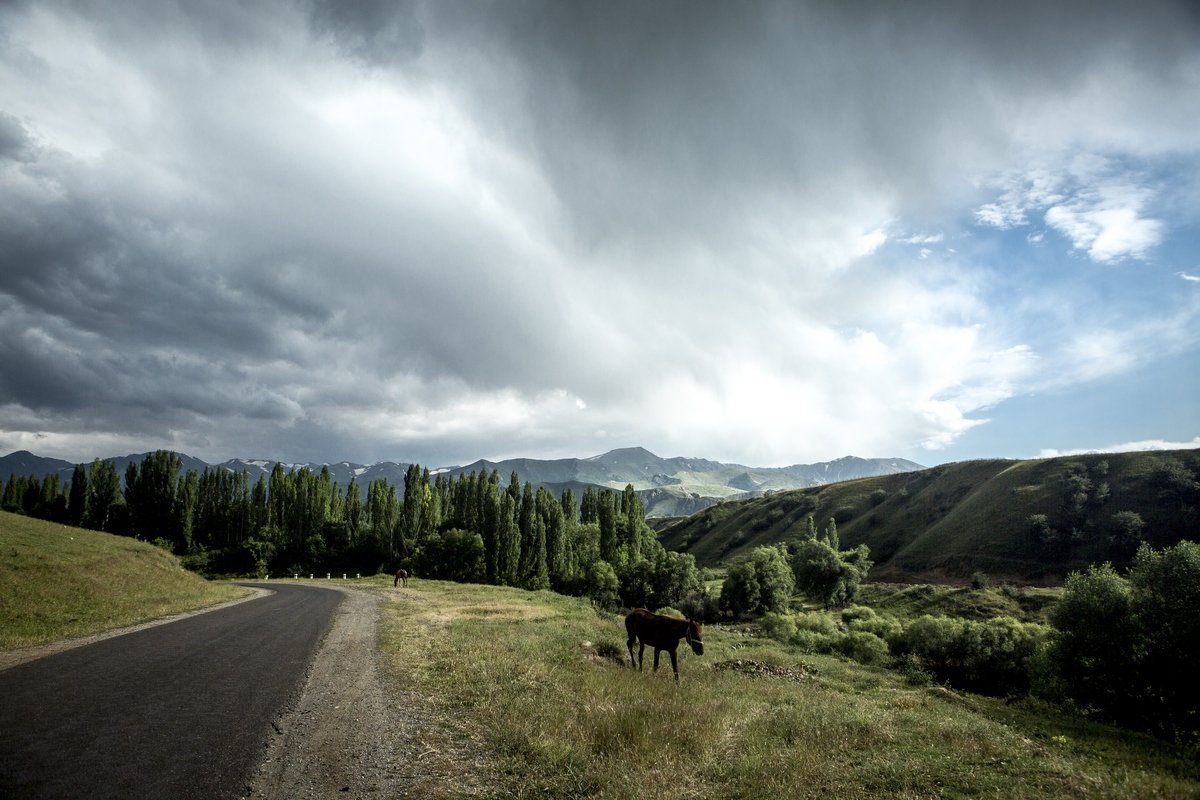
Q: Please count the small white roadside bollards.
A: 6